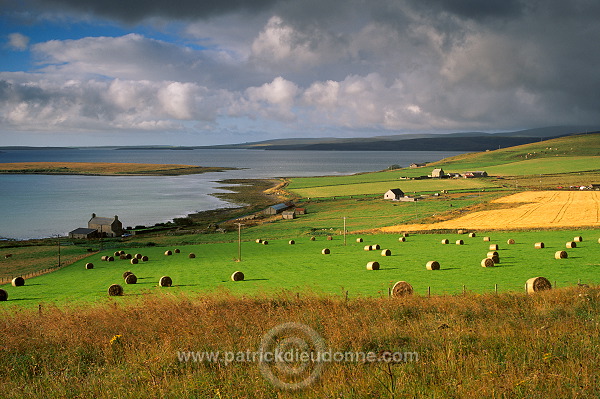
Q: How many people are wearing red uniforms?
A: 0